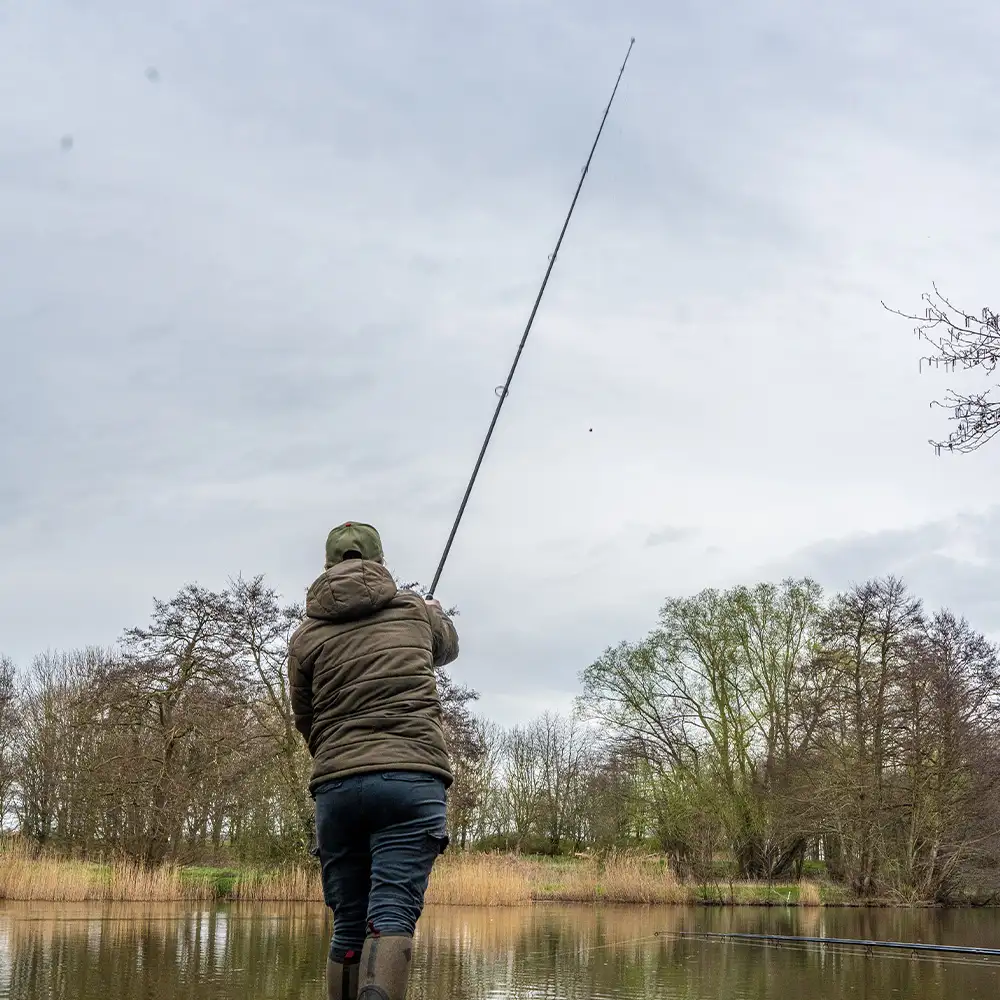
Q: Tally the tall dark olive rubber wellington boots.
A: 2